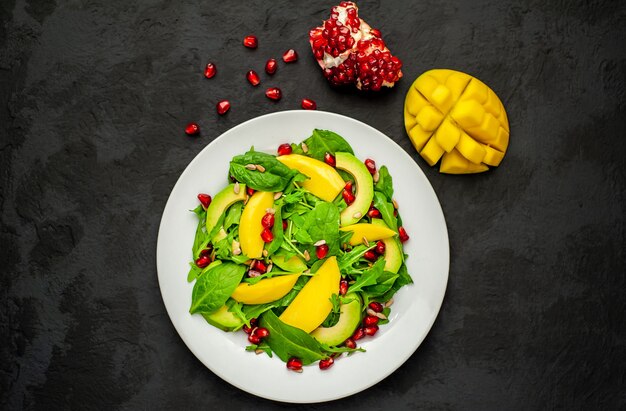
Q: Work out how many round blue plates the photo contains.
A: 0